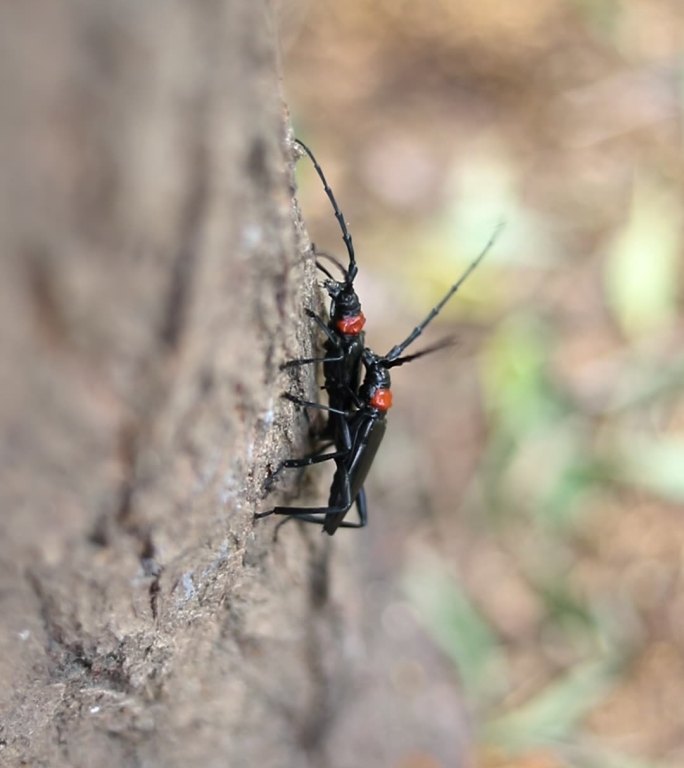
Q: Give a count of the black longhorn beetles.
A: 2